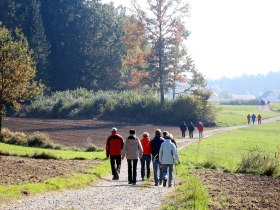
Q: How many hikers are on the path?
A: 12